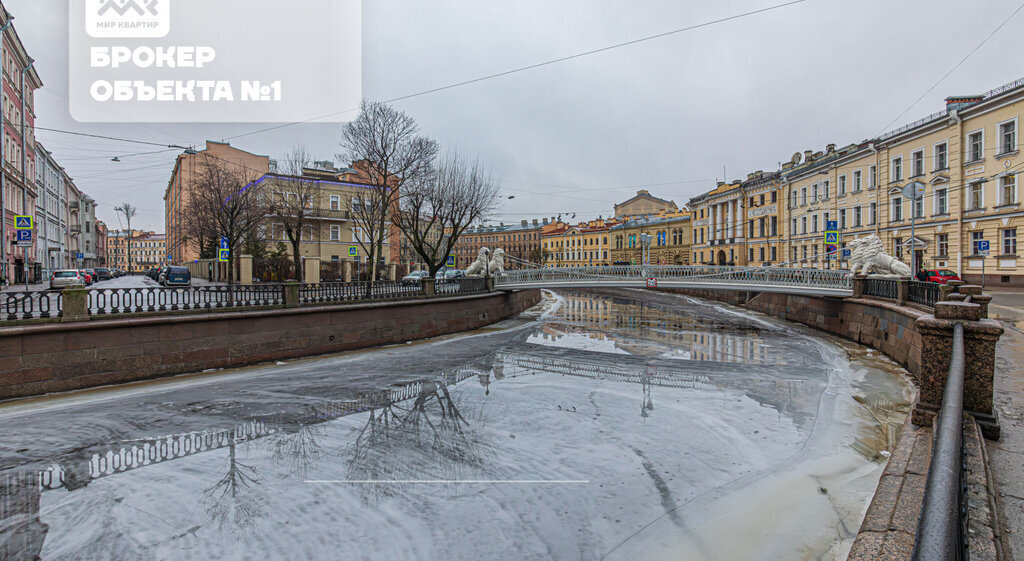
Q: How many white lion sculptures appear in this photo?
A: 4